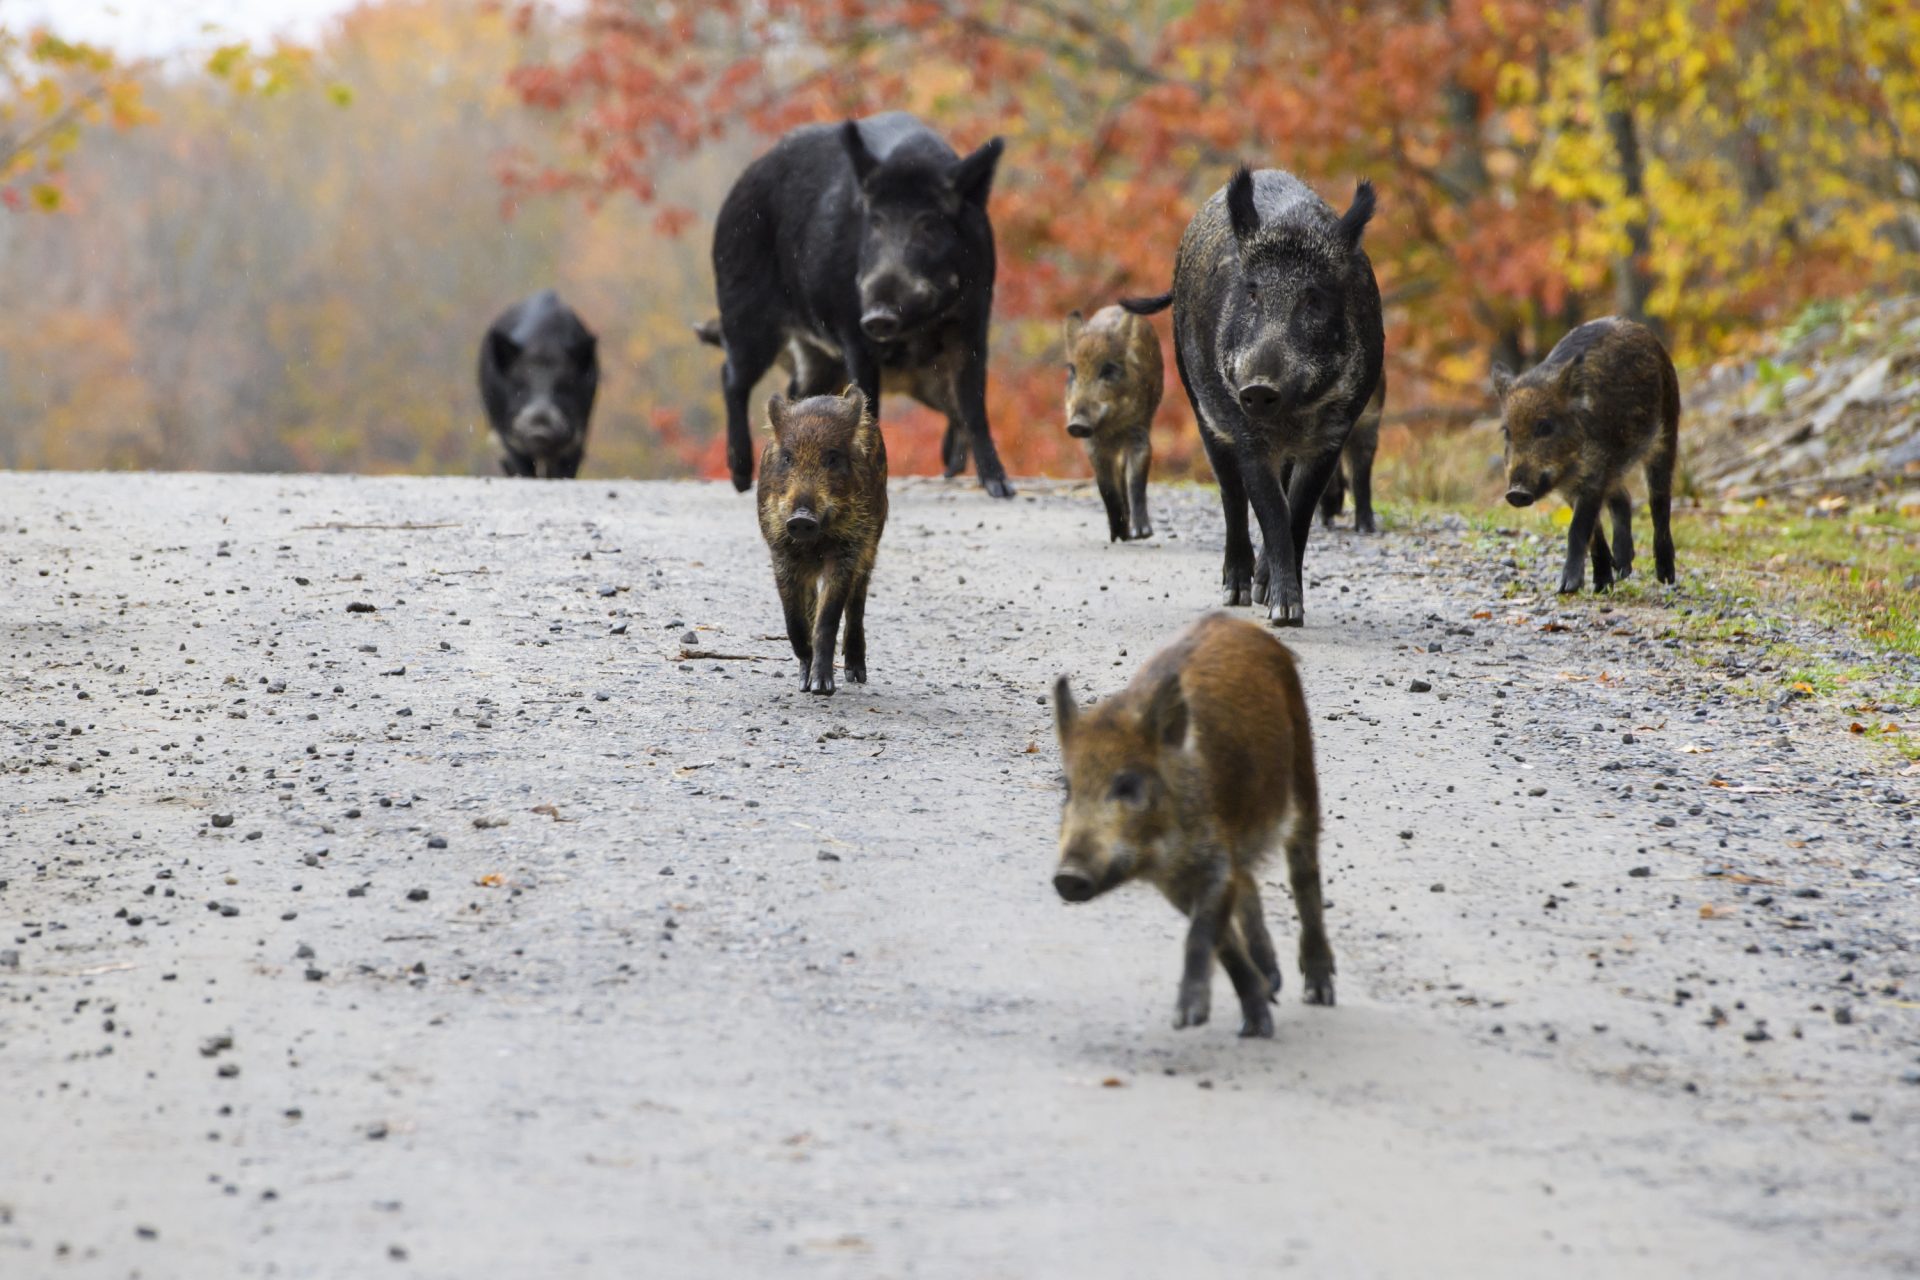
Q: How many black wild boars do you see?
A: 3